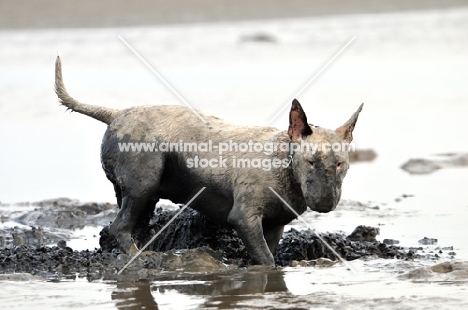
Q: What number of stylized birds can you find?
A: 0